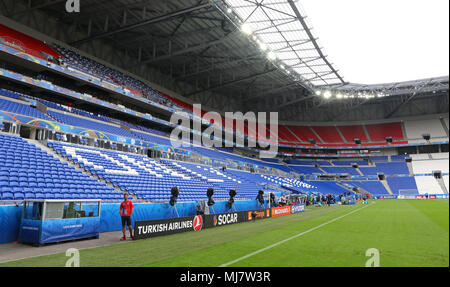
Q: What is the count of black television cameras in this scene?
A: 4